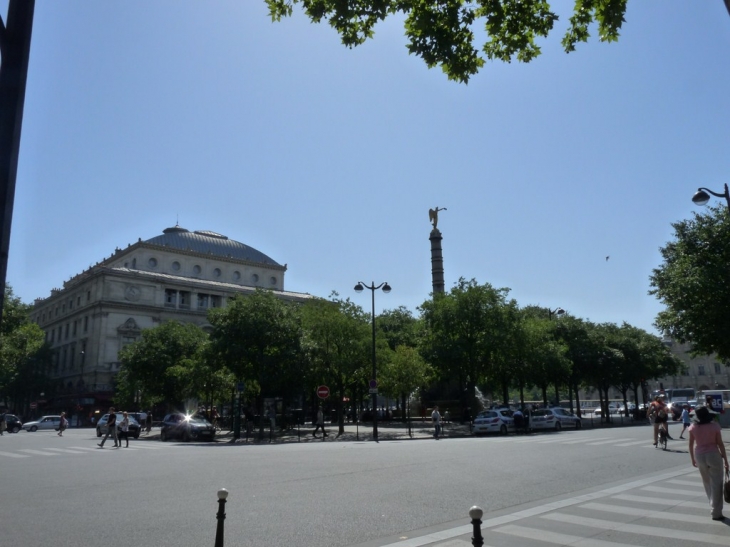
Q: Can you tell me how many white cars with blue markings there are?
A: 2